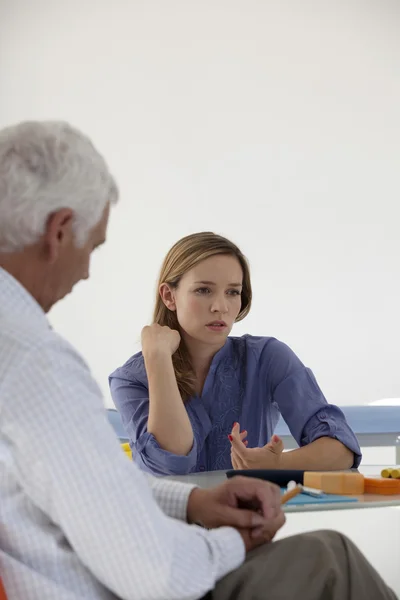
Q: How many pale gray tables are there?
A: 1